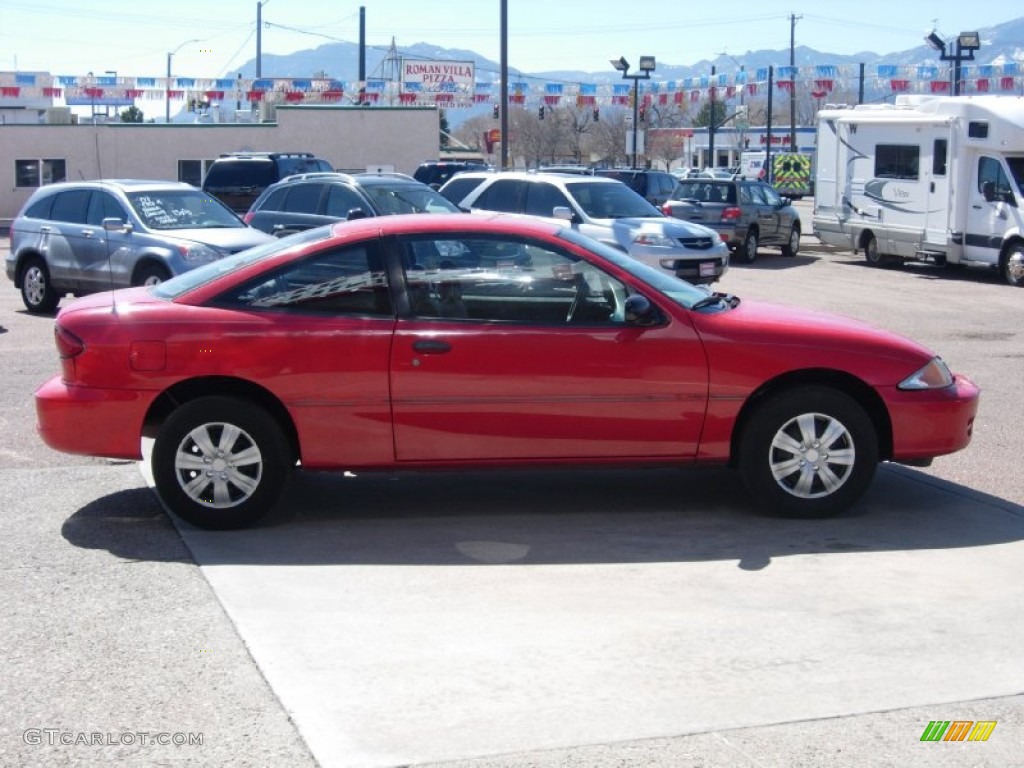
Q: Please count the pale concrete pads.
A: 1